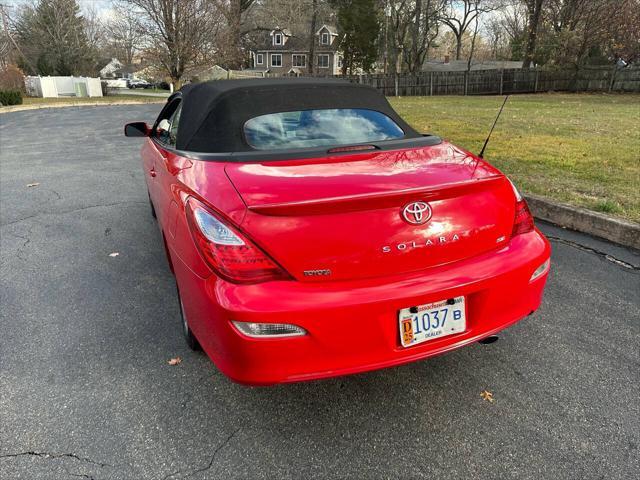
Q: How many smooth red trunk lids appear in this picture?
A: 1